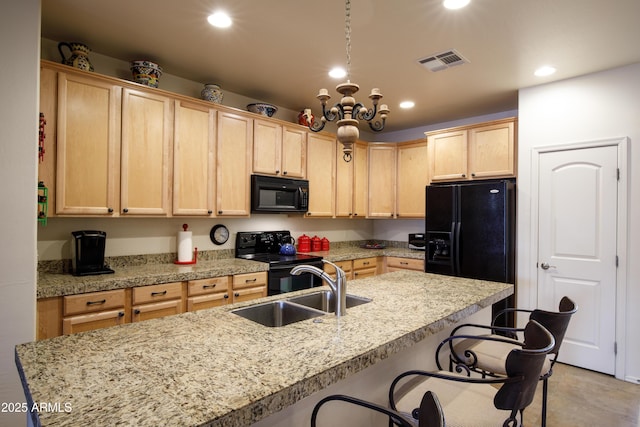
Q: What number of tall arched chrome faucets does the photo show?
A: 1